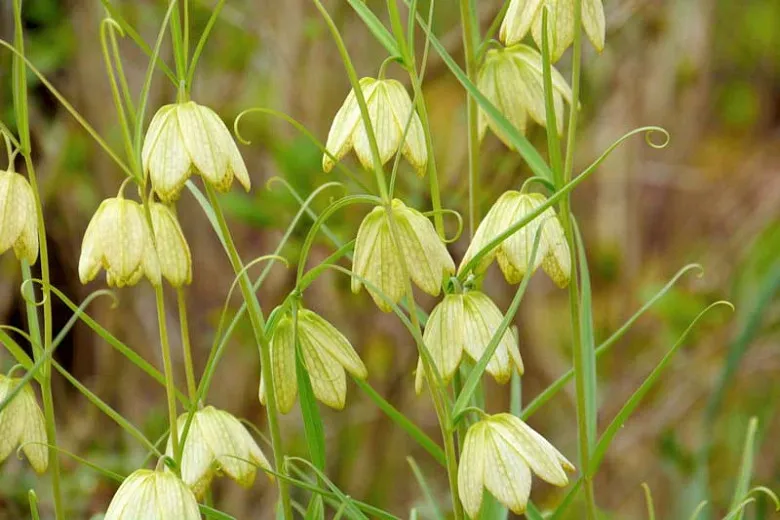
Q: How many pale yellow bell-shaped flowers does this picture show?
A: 15